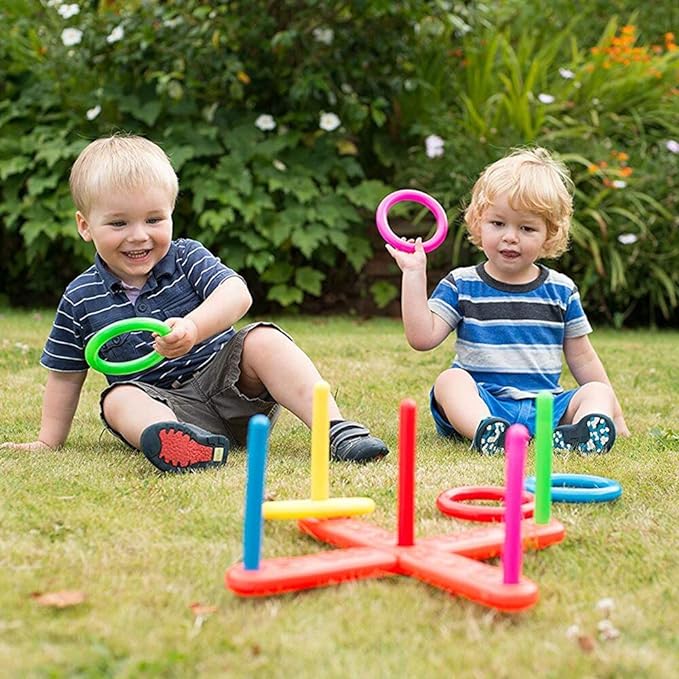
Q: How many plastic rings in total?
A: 5